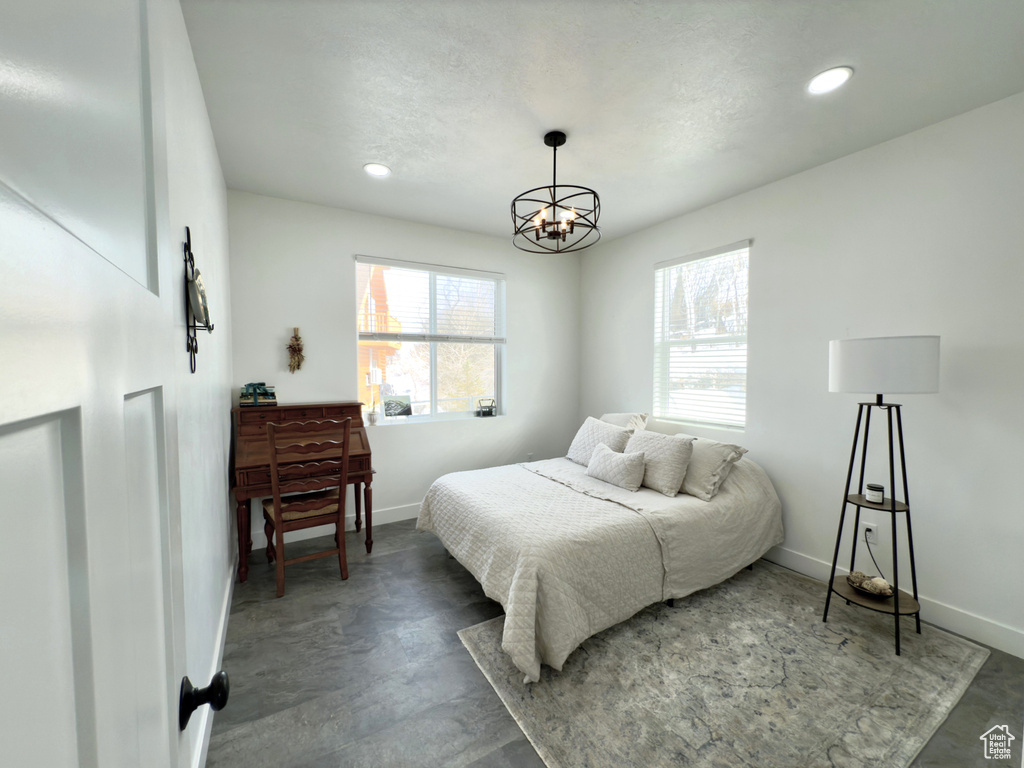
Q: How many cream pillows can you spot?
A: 5